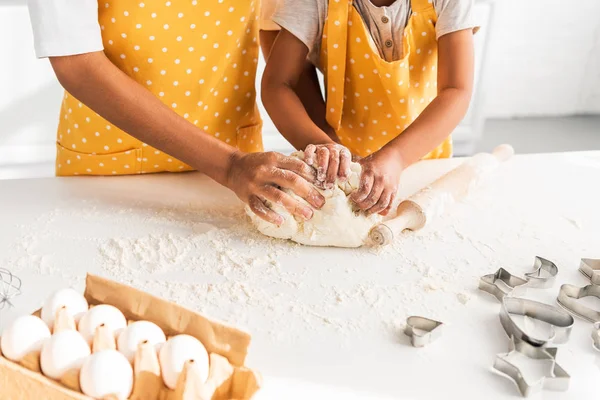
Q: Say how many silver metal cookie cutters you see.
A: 8